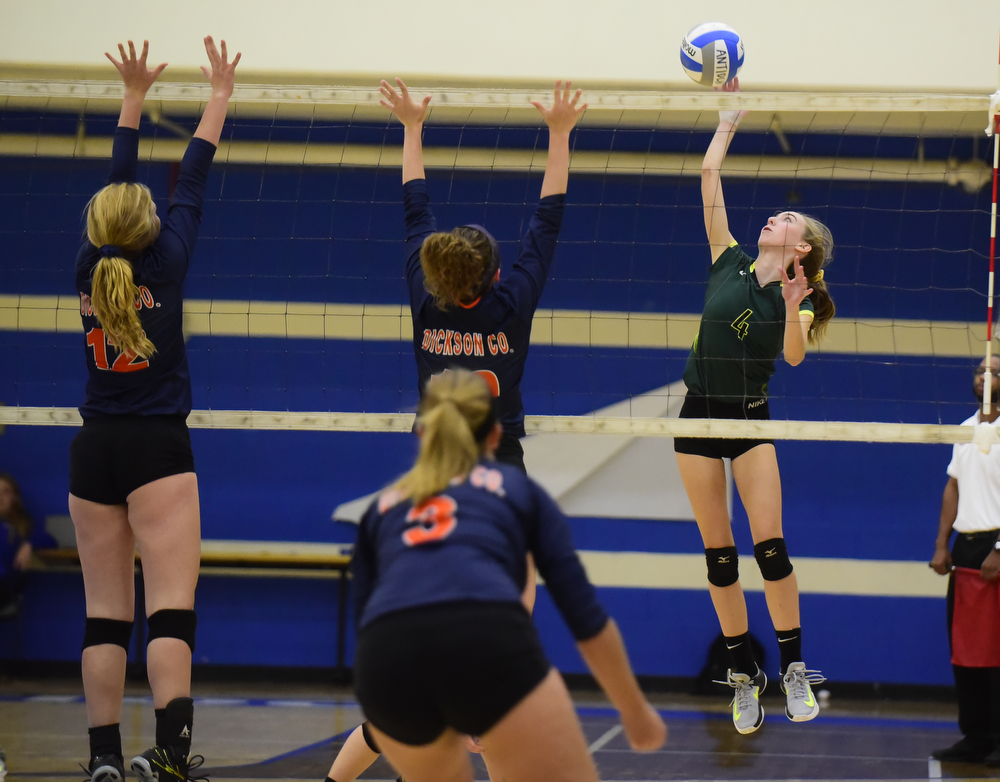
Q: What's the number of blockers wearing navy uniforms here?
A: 2